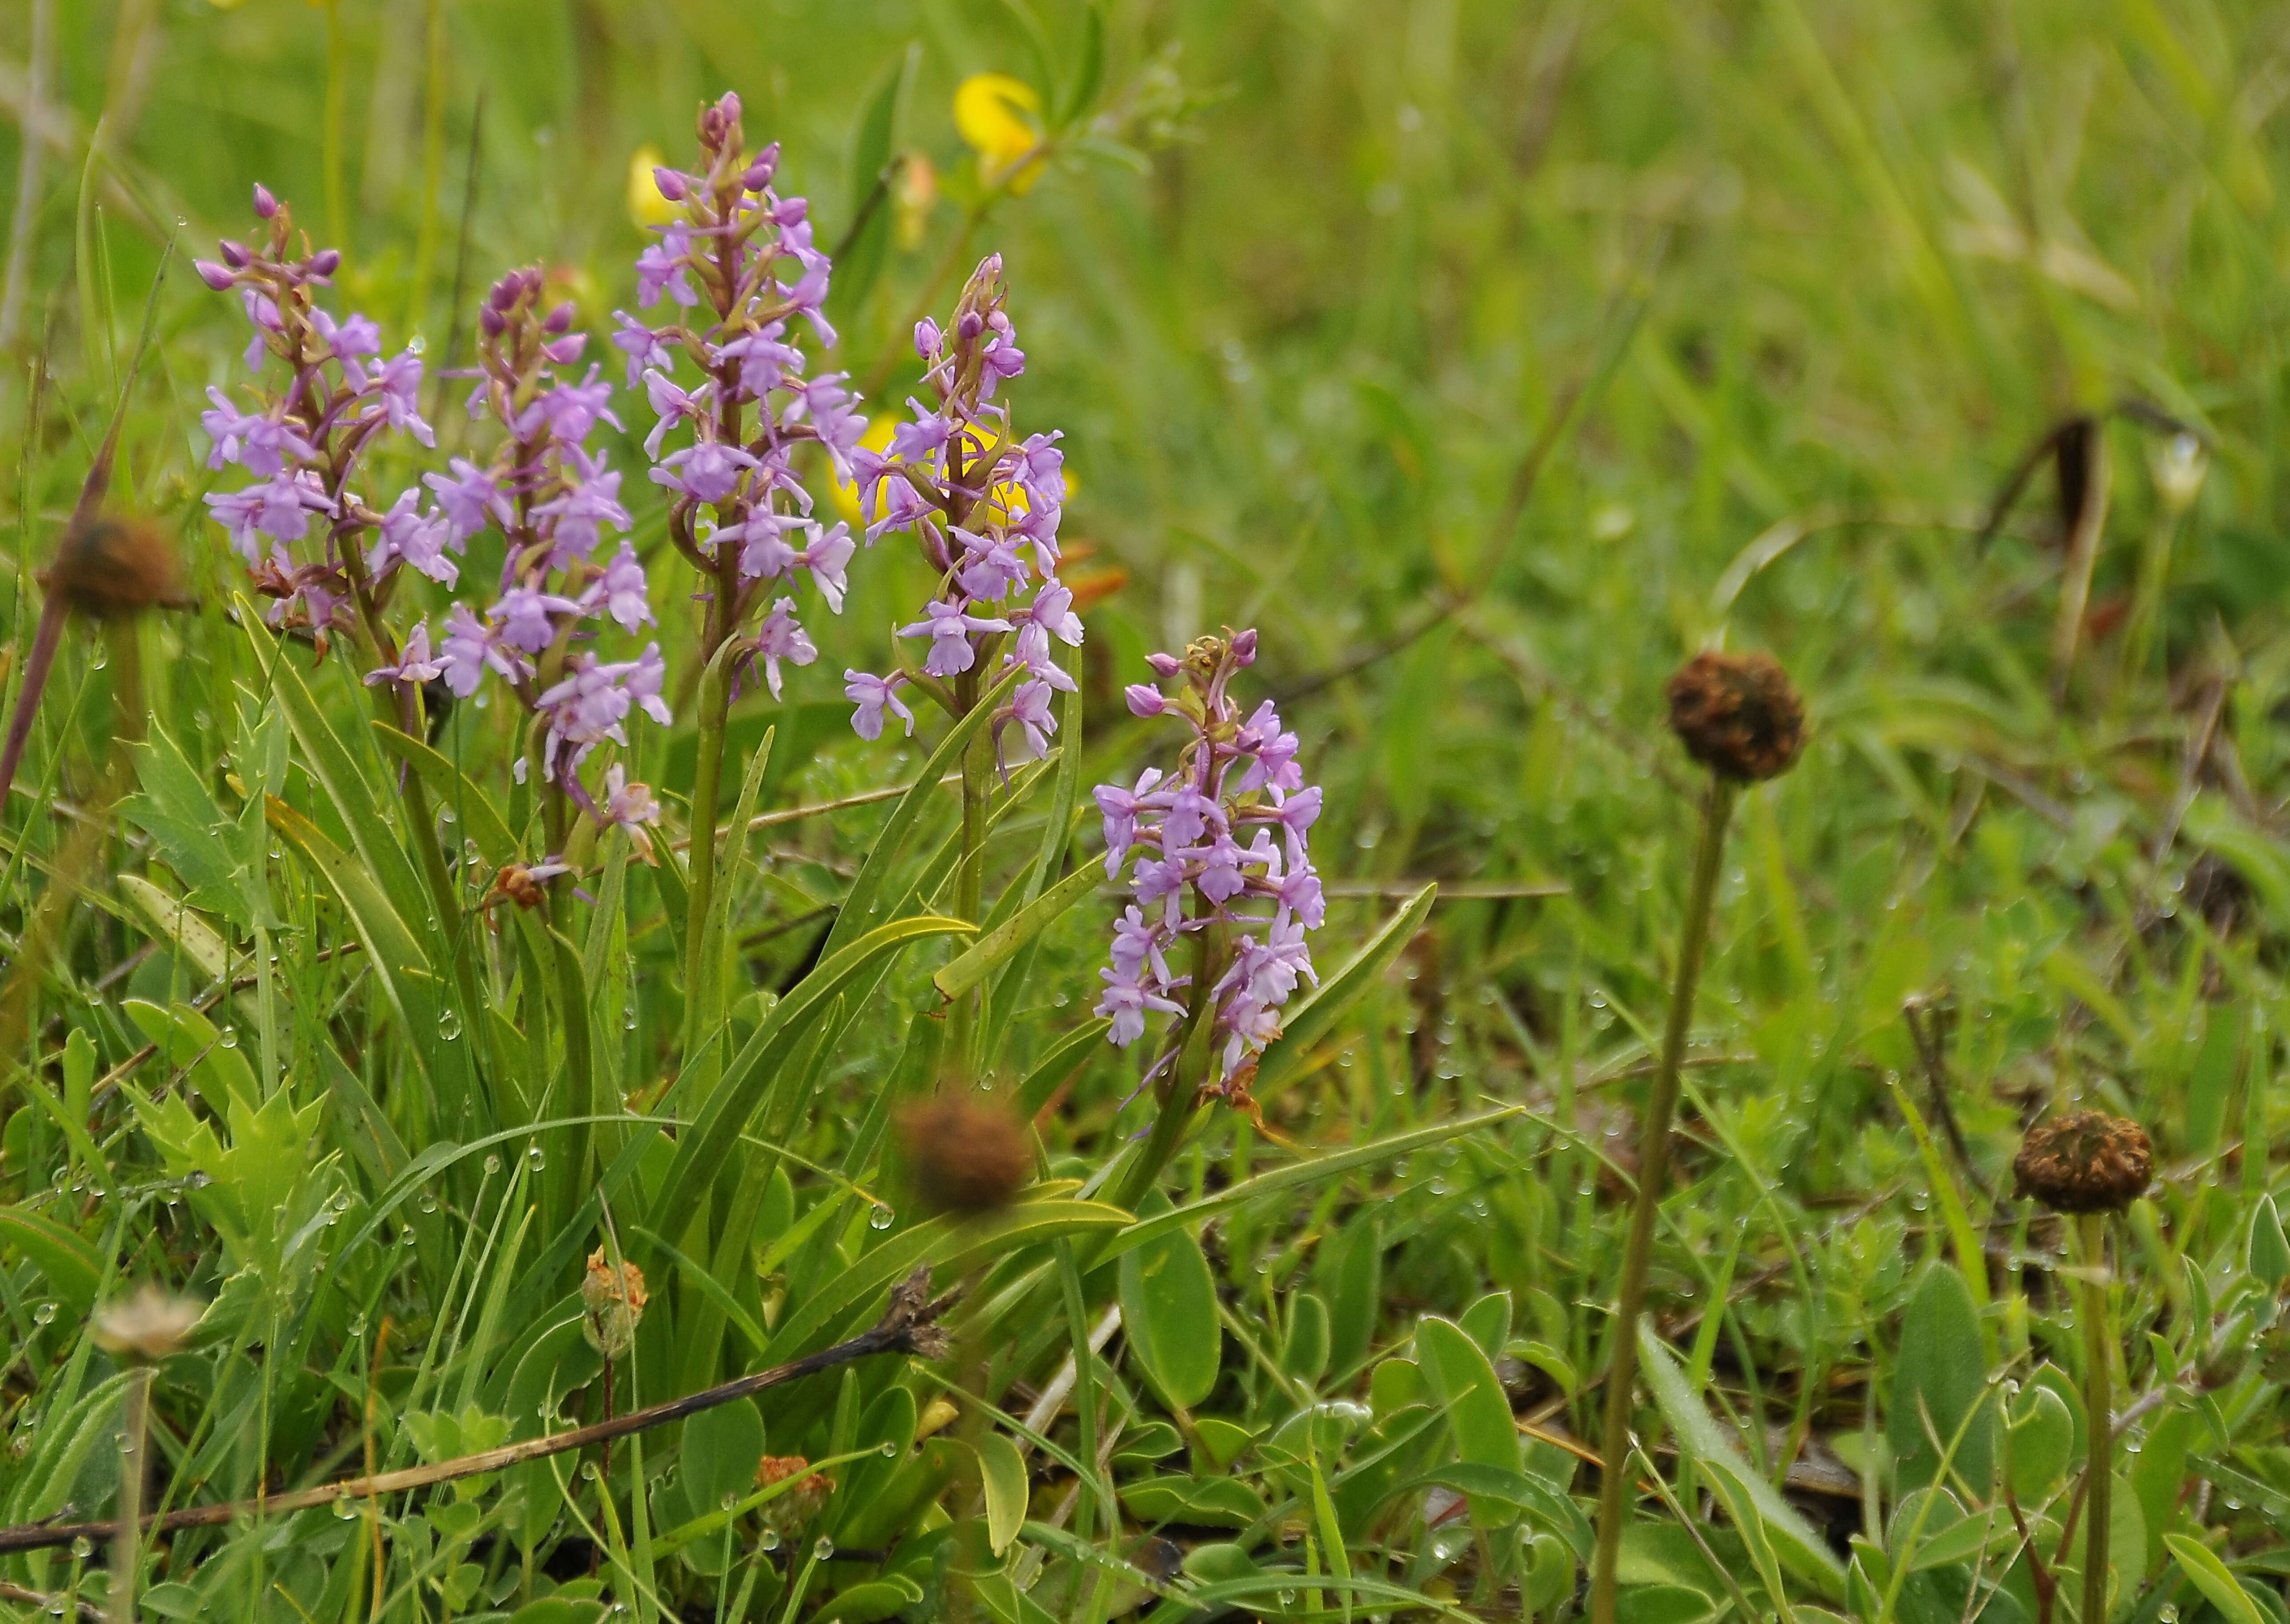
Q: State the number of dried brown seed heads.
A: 4